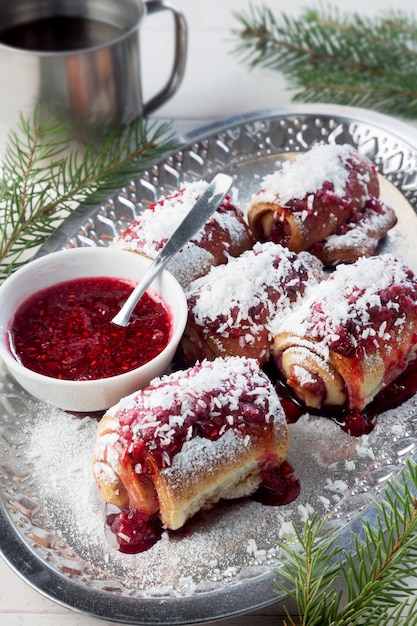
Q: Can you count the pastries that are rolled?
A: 5